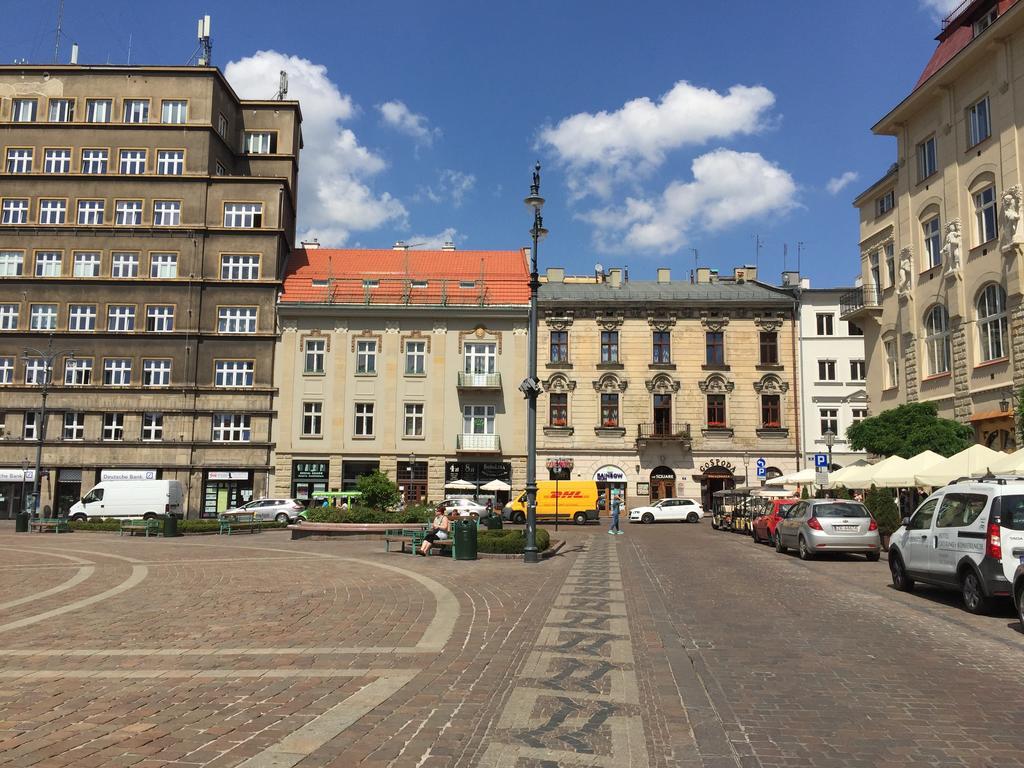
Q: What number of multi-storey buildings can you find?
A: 5